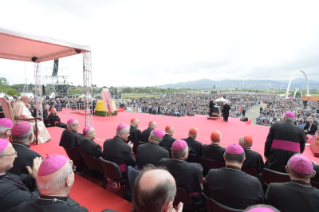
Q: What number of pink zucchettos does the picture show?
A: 13